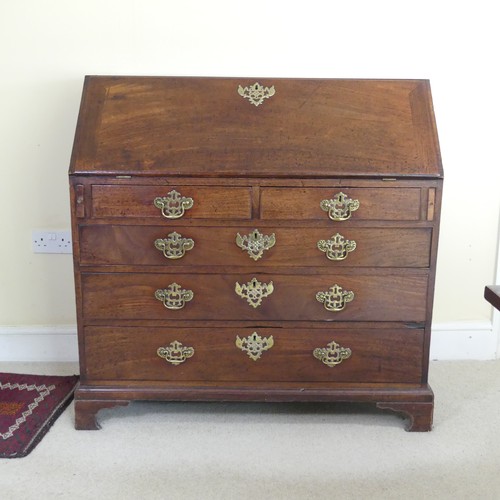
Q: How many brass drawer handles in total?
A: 8